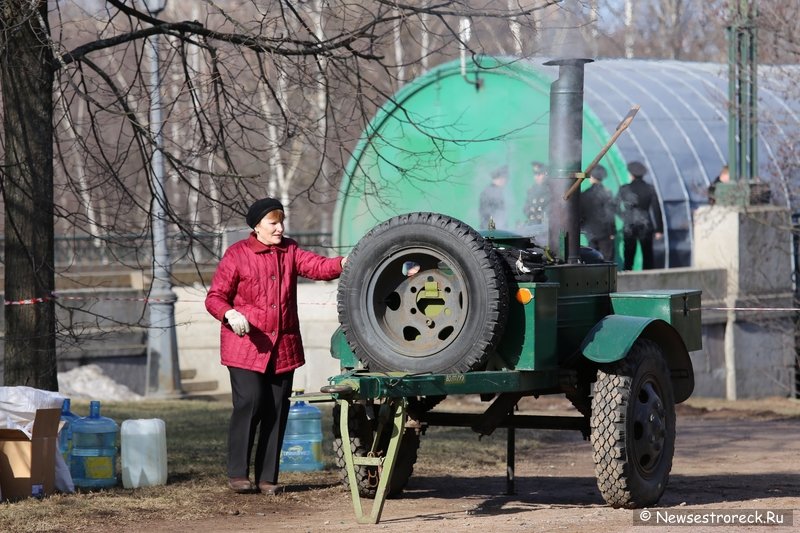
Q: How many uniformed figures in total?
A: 4